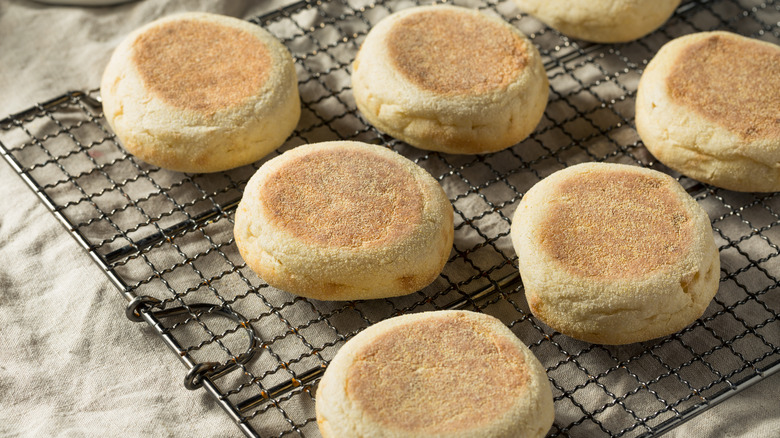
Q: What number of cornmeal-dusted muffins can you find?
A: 7